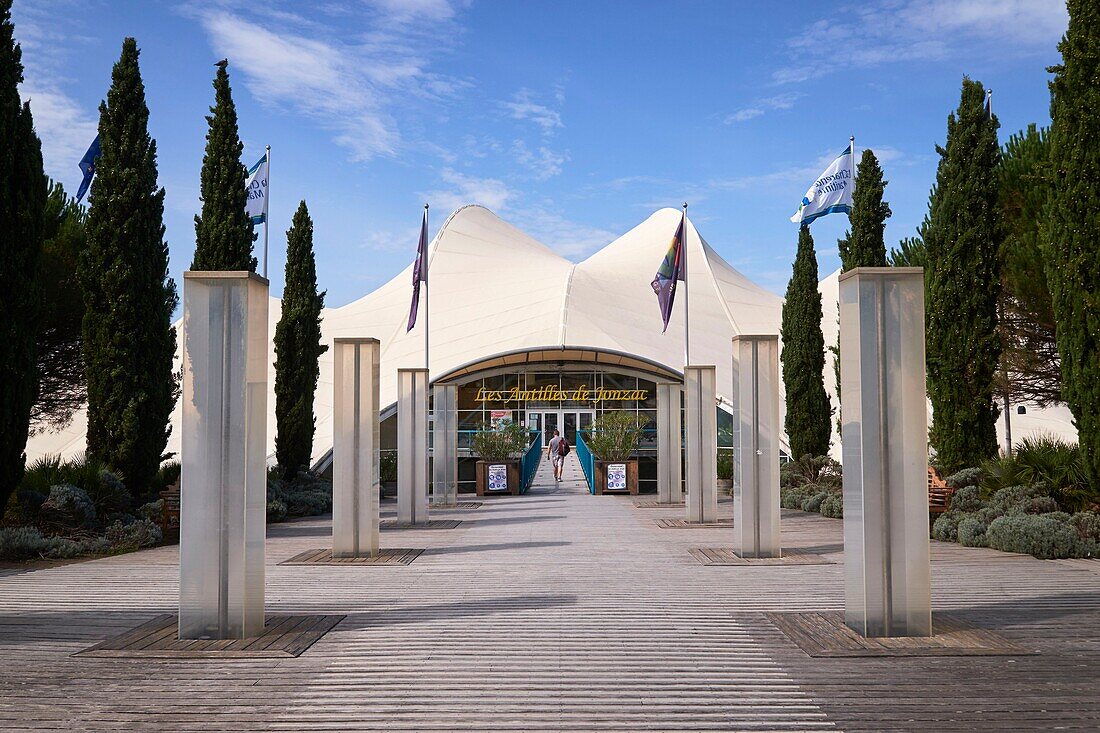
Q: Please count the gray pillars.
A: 8